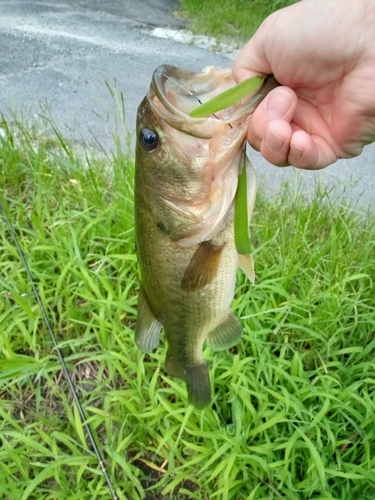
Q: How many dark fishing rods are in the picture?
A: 1